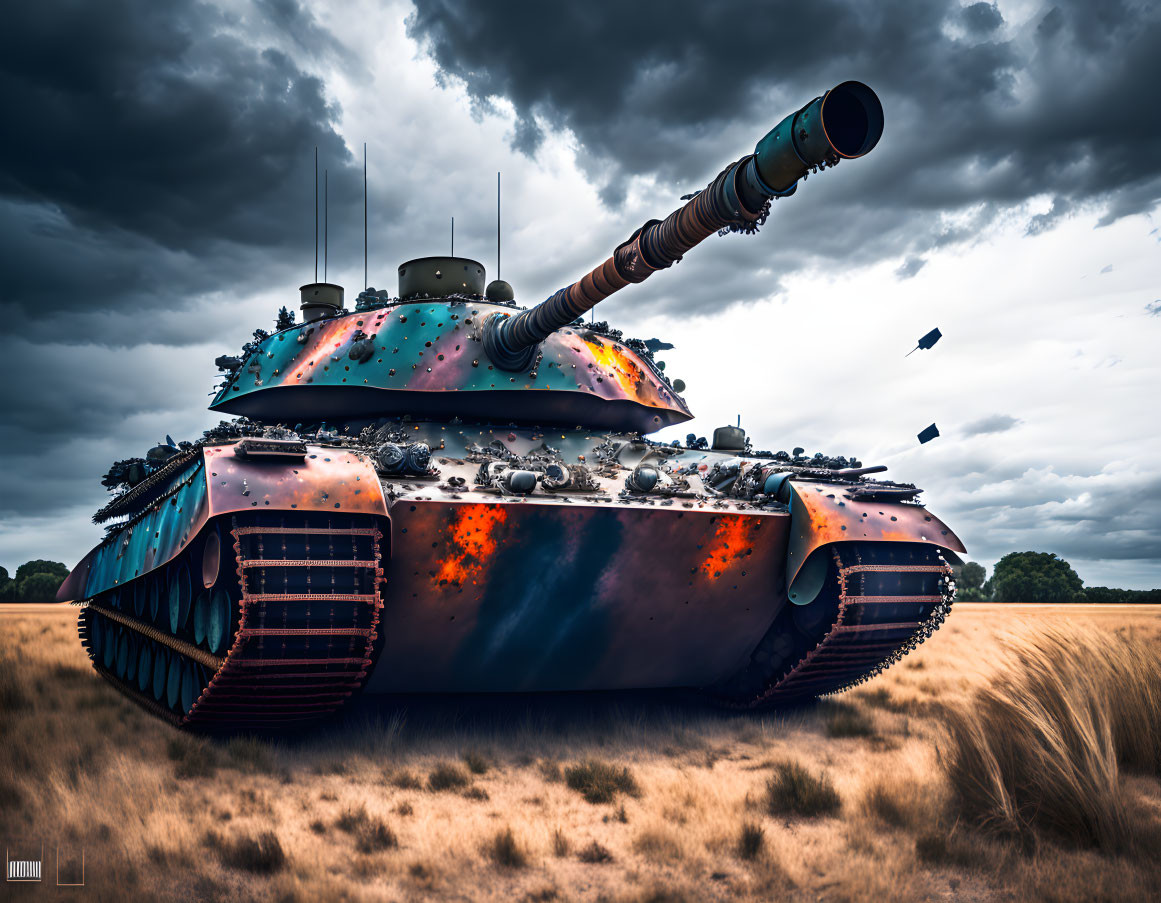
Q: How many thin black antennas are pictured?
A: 5